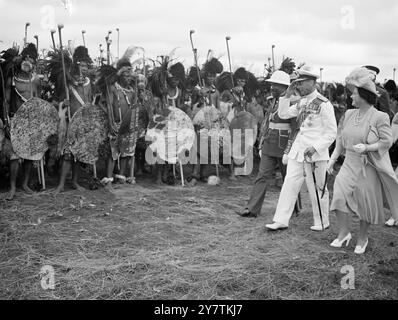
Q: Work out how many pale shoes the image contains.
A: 5